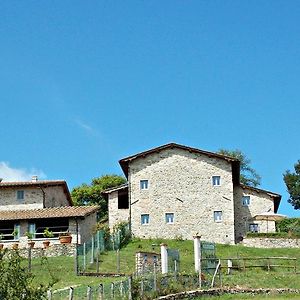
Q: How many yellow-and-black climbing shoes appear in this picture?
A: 0